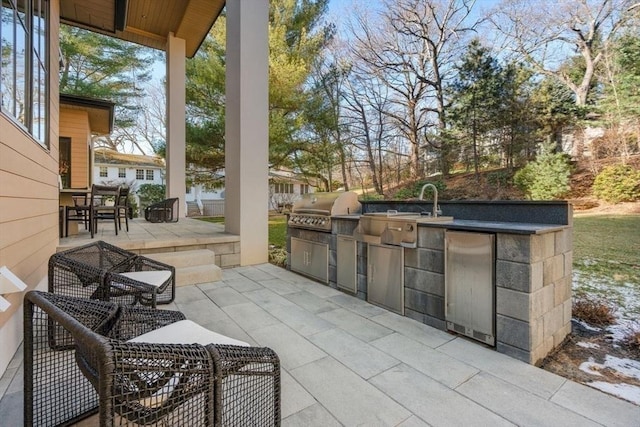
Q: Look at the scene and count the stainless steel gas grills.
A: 1